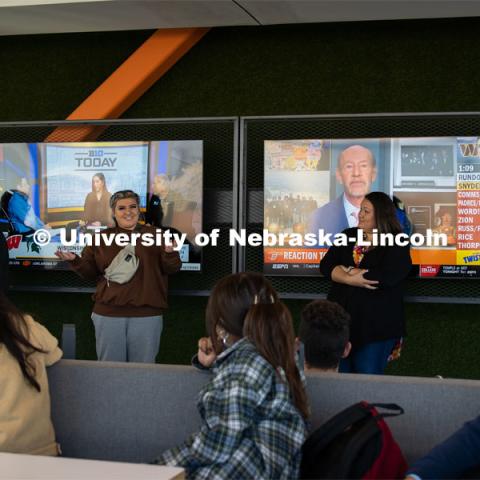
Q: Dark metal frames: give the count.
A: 2